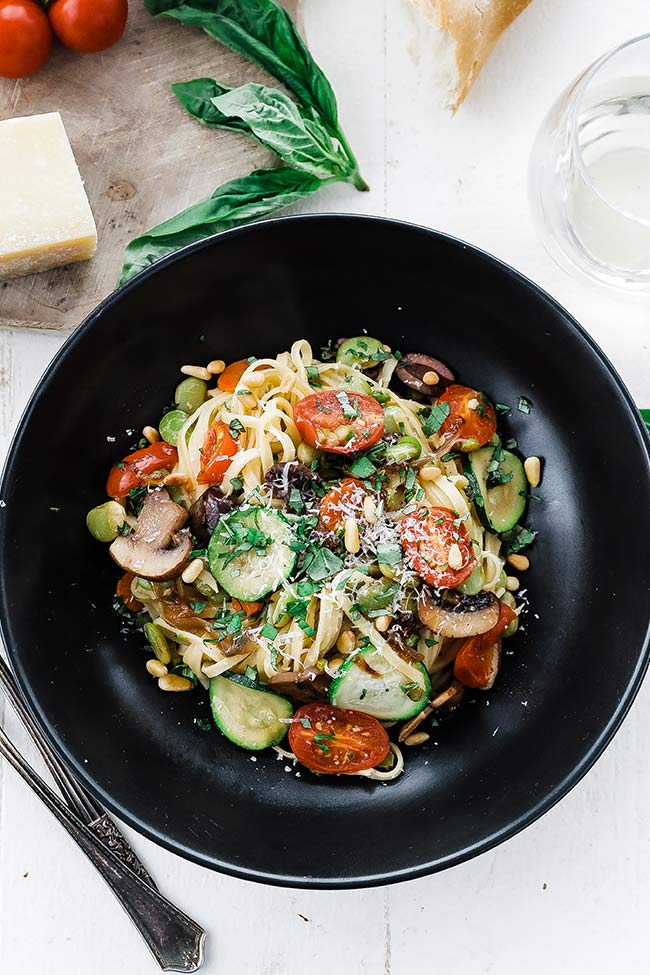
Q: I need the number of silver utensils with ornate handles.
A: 2